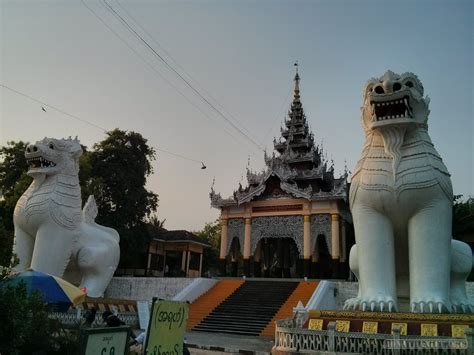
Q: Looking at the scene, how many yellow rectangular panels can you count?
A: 6